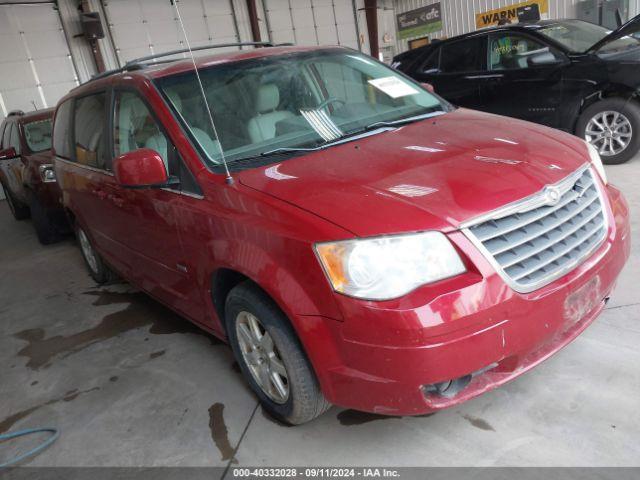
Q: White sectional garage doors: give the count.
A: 3